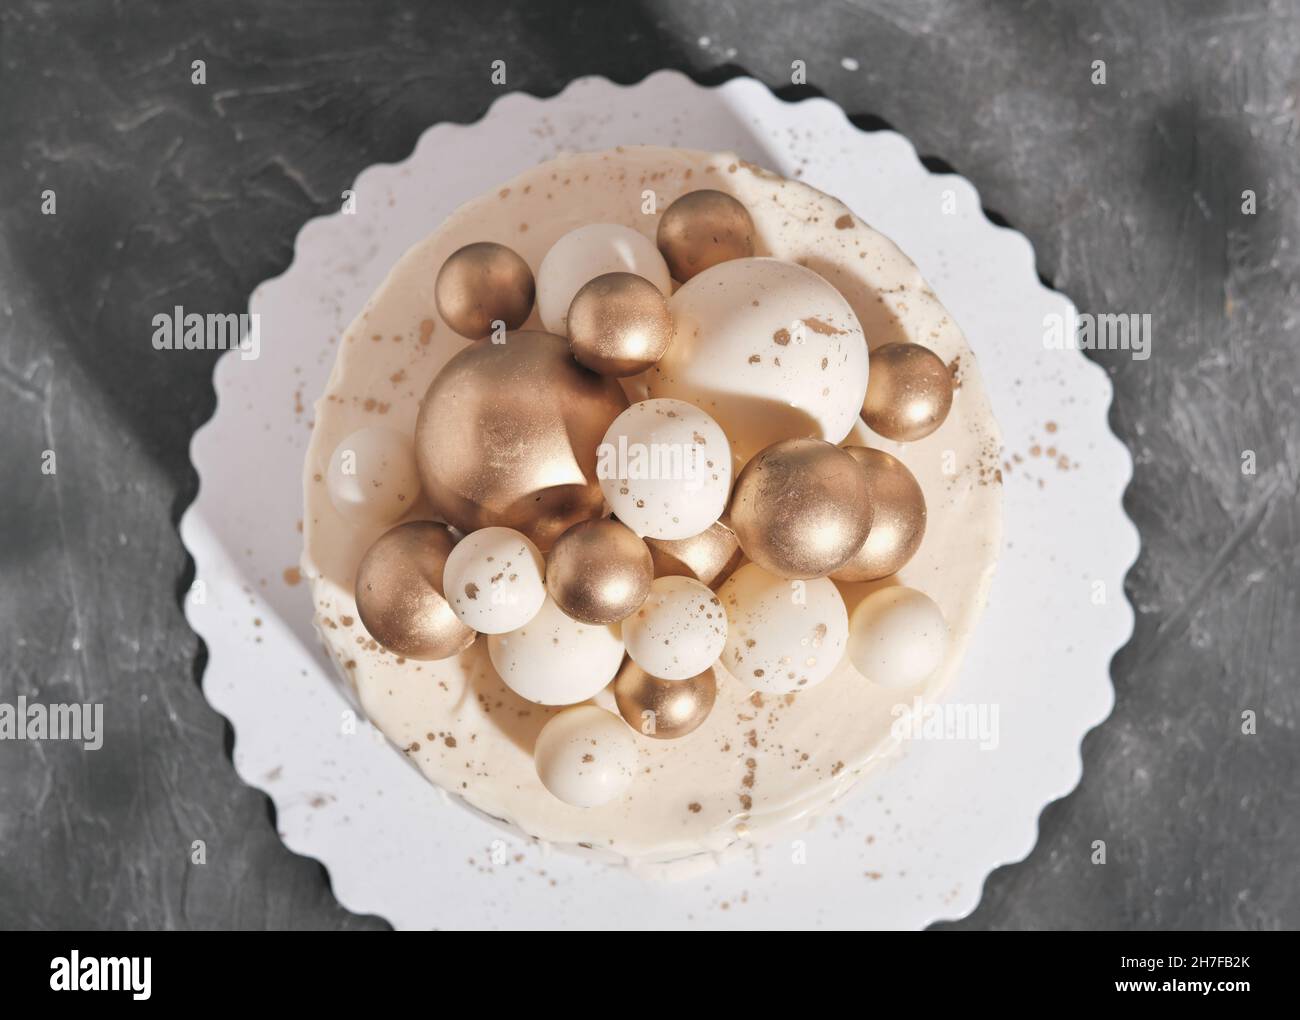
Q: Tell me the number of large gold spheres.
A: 1